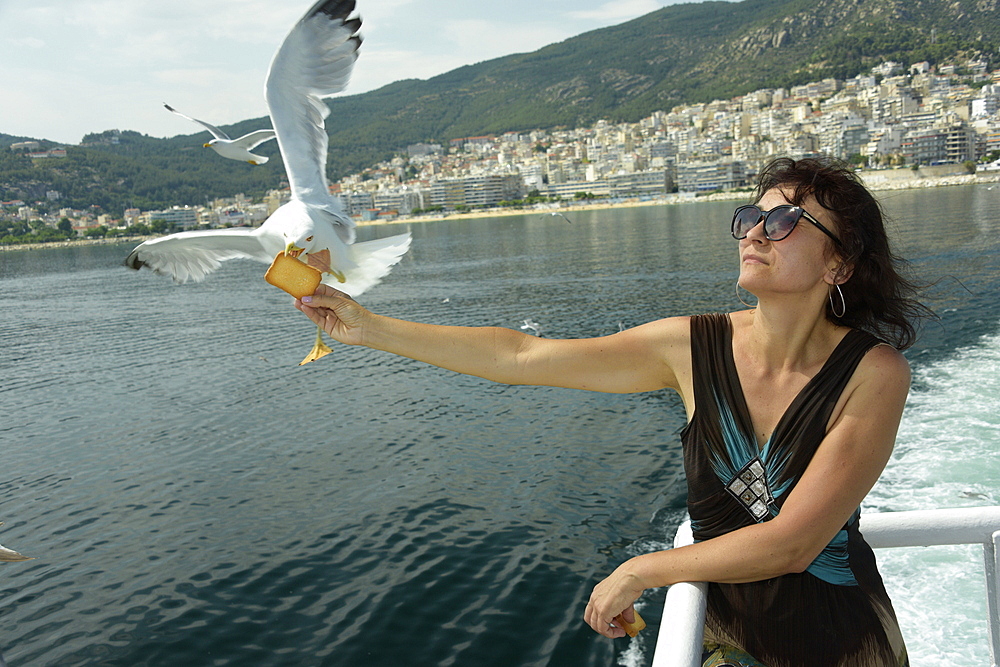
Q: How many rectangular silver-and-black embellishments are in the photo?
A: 1